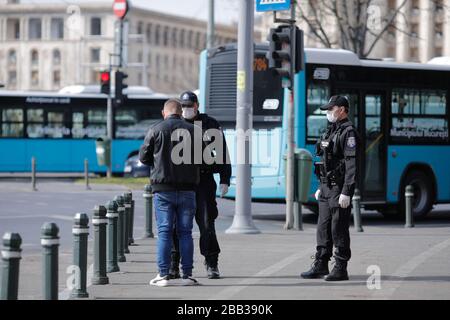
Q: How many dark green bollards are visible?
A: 11